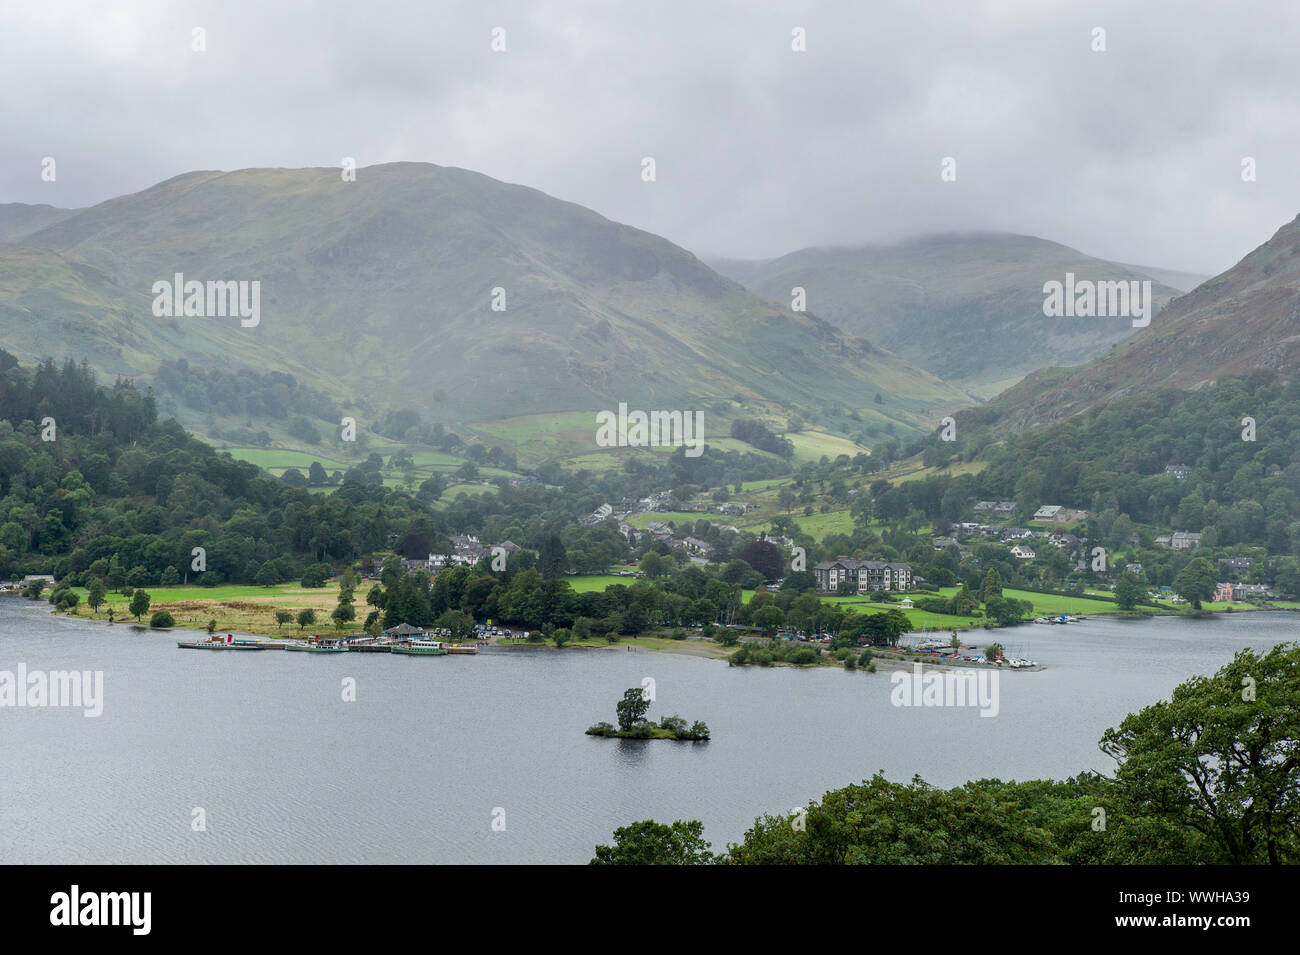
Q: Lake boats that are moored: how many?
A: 3